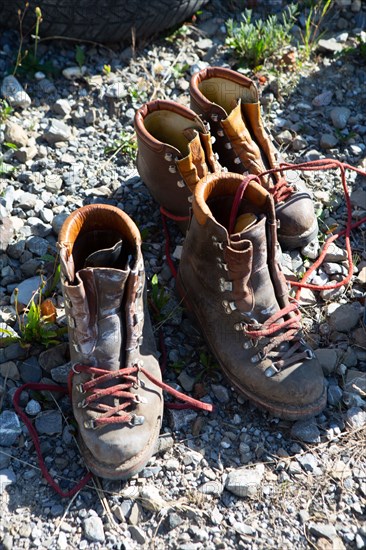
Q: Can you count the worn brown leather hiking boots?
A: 4